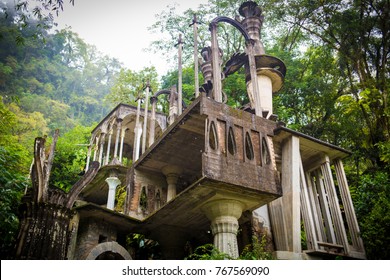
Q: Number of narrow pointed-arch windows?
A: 6